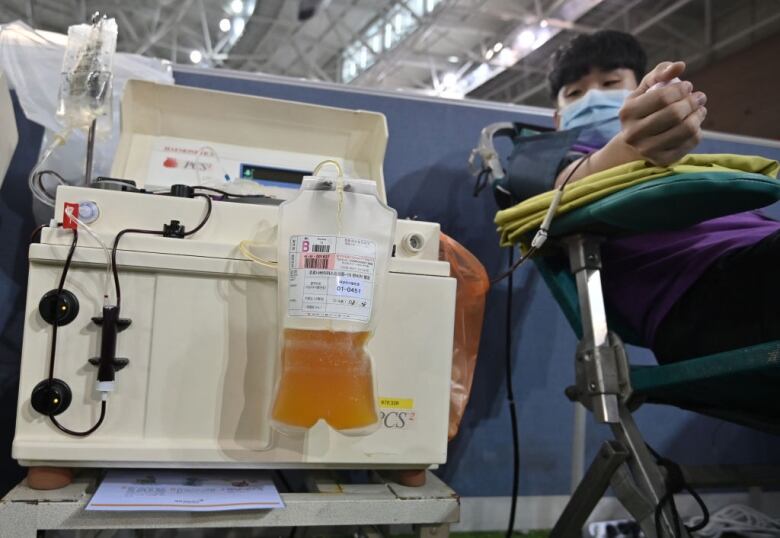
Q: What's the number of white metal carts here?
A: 1